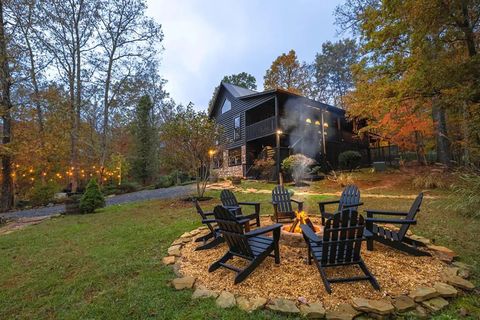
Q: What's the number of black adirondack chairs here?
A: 7